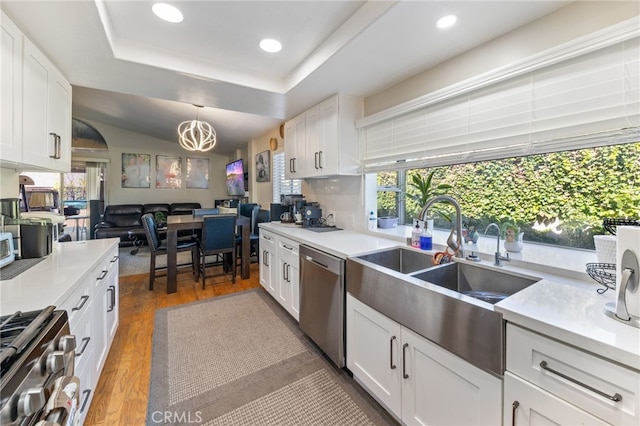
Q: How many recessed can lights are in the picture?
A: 3